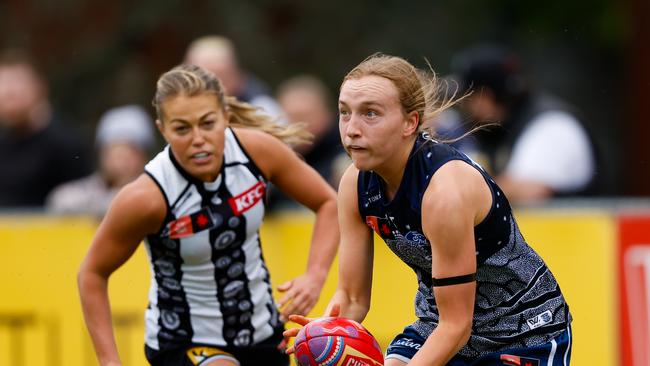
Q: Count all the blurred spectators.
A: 5